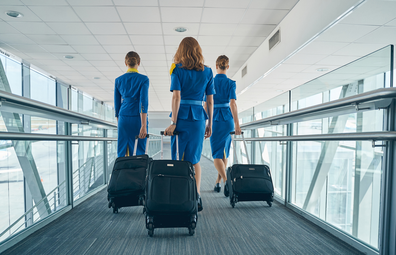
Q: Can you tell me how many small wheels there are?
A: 12